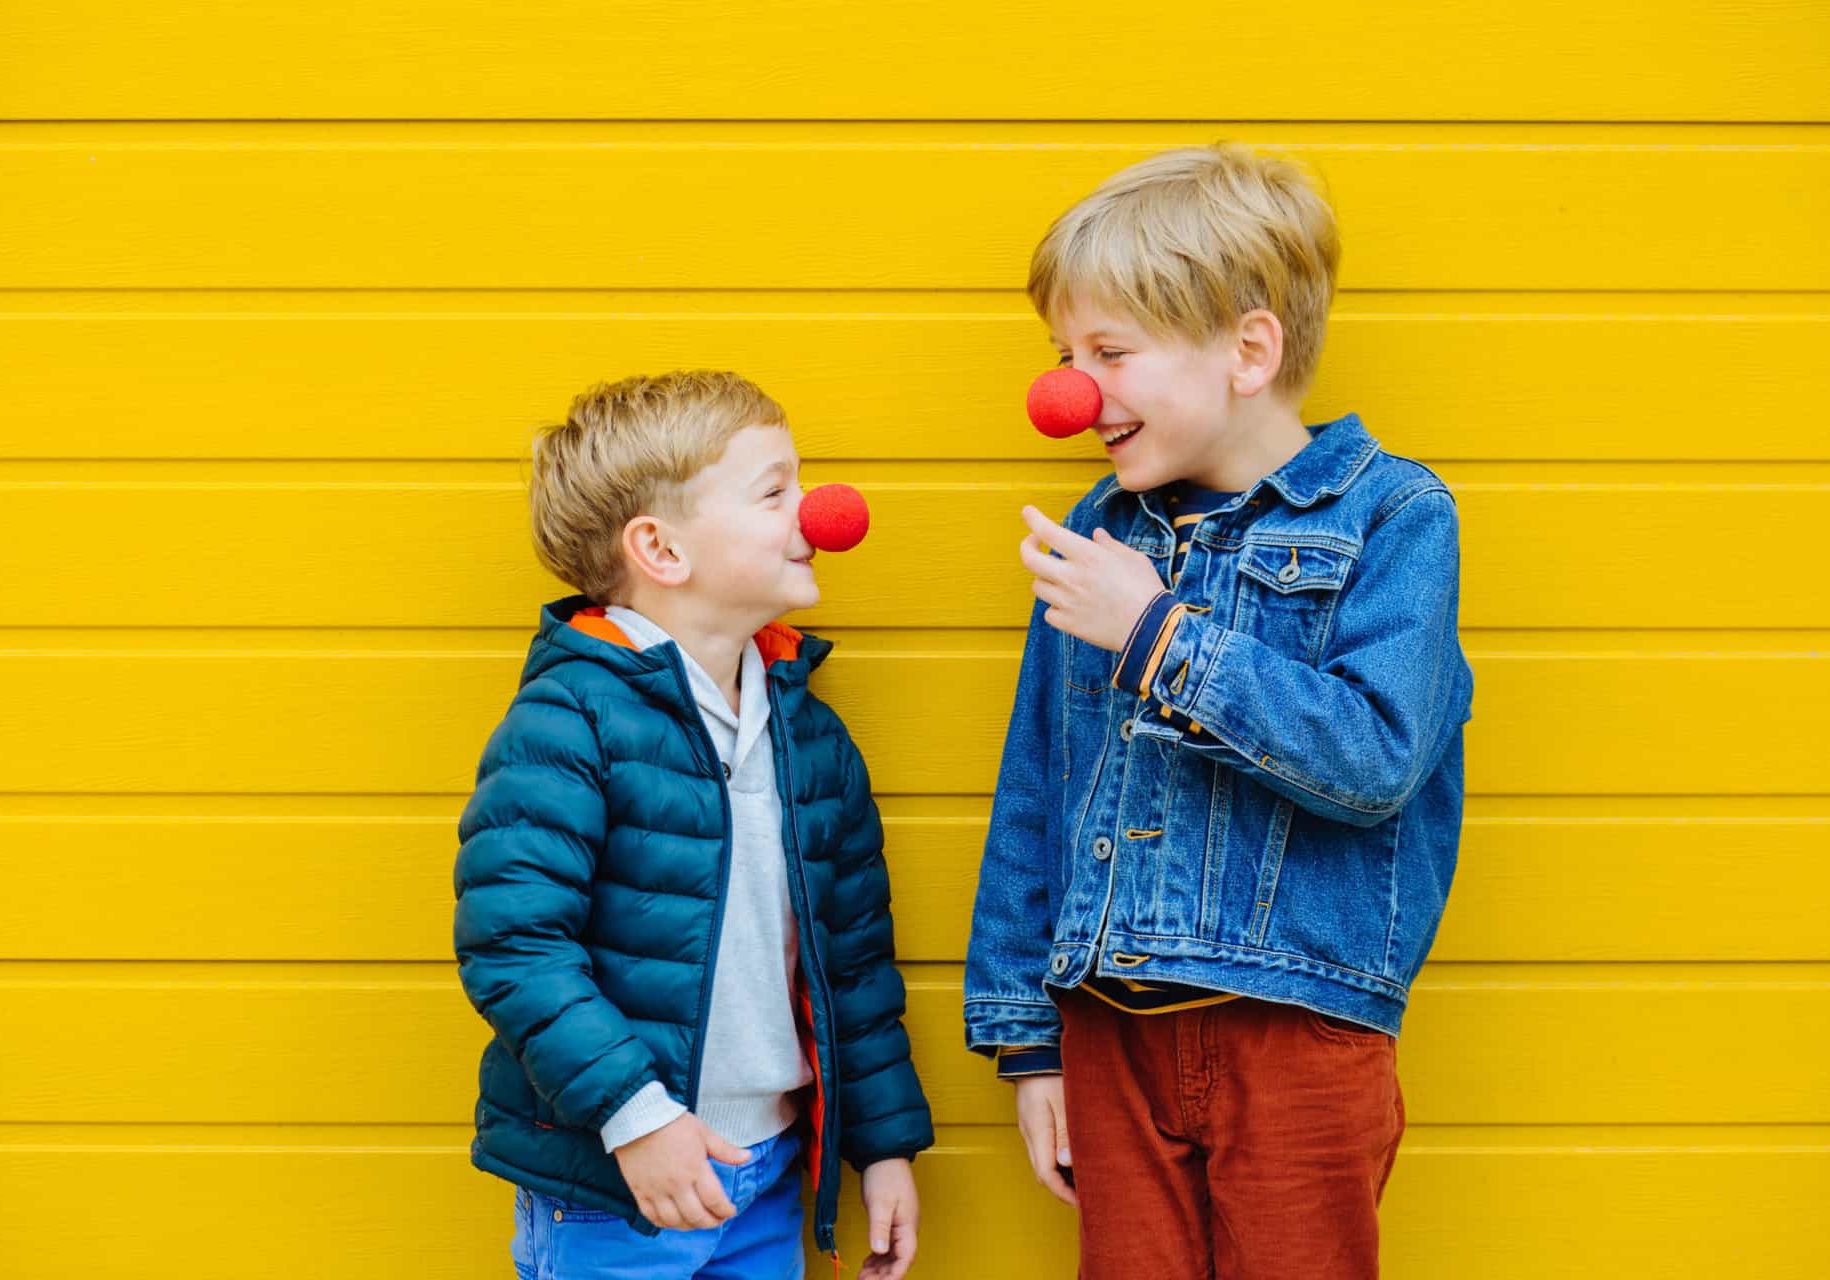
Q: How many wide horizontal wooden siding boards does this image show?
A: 8